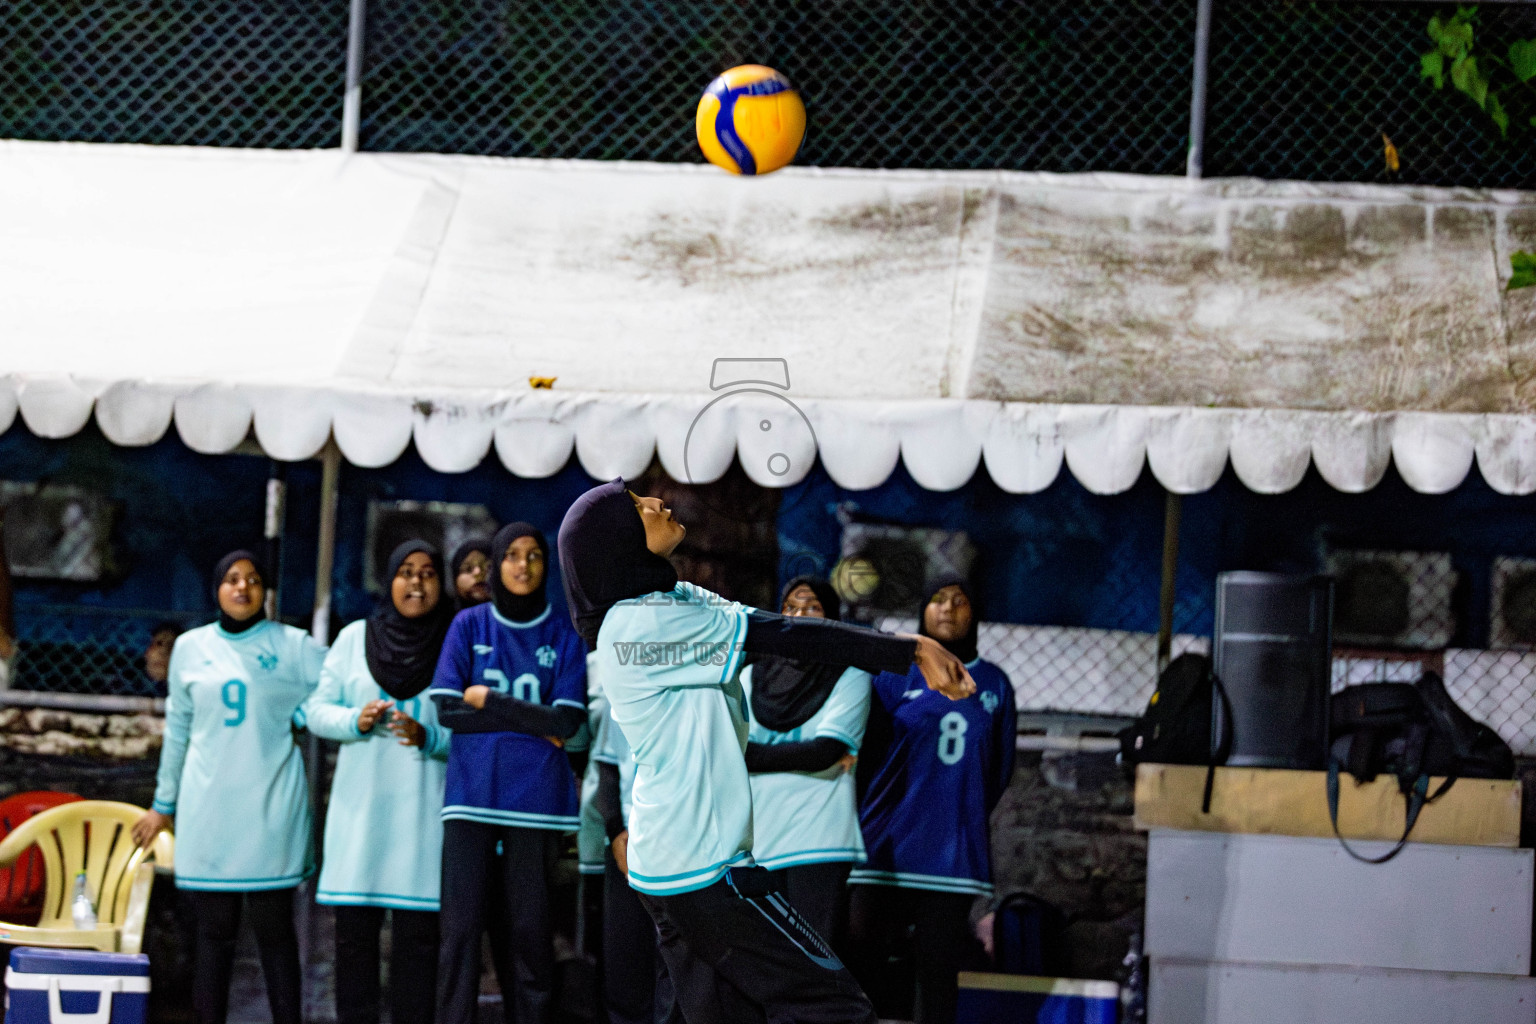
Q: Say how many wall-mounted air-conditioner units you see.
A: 5